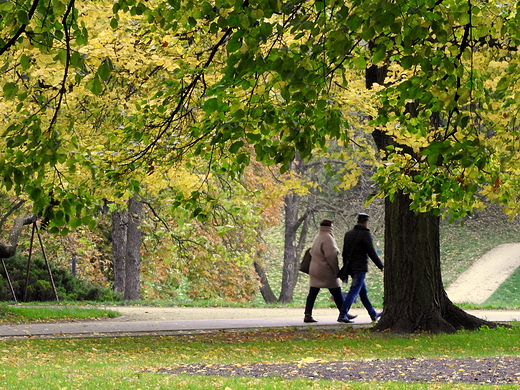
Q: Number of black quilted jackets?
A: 1